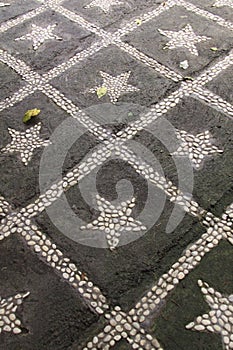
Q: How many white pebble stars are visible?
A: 10